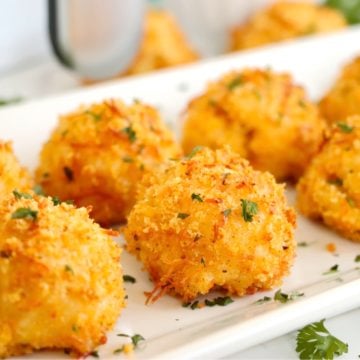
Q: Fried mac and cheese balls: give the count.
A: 9